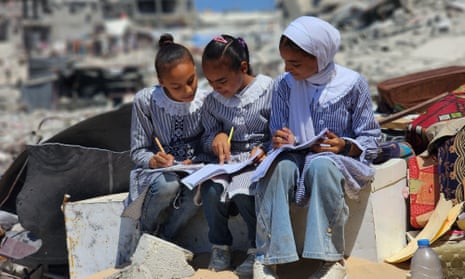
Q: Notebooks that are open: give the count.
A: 3